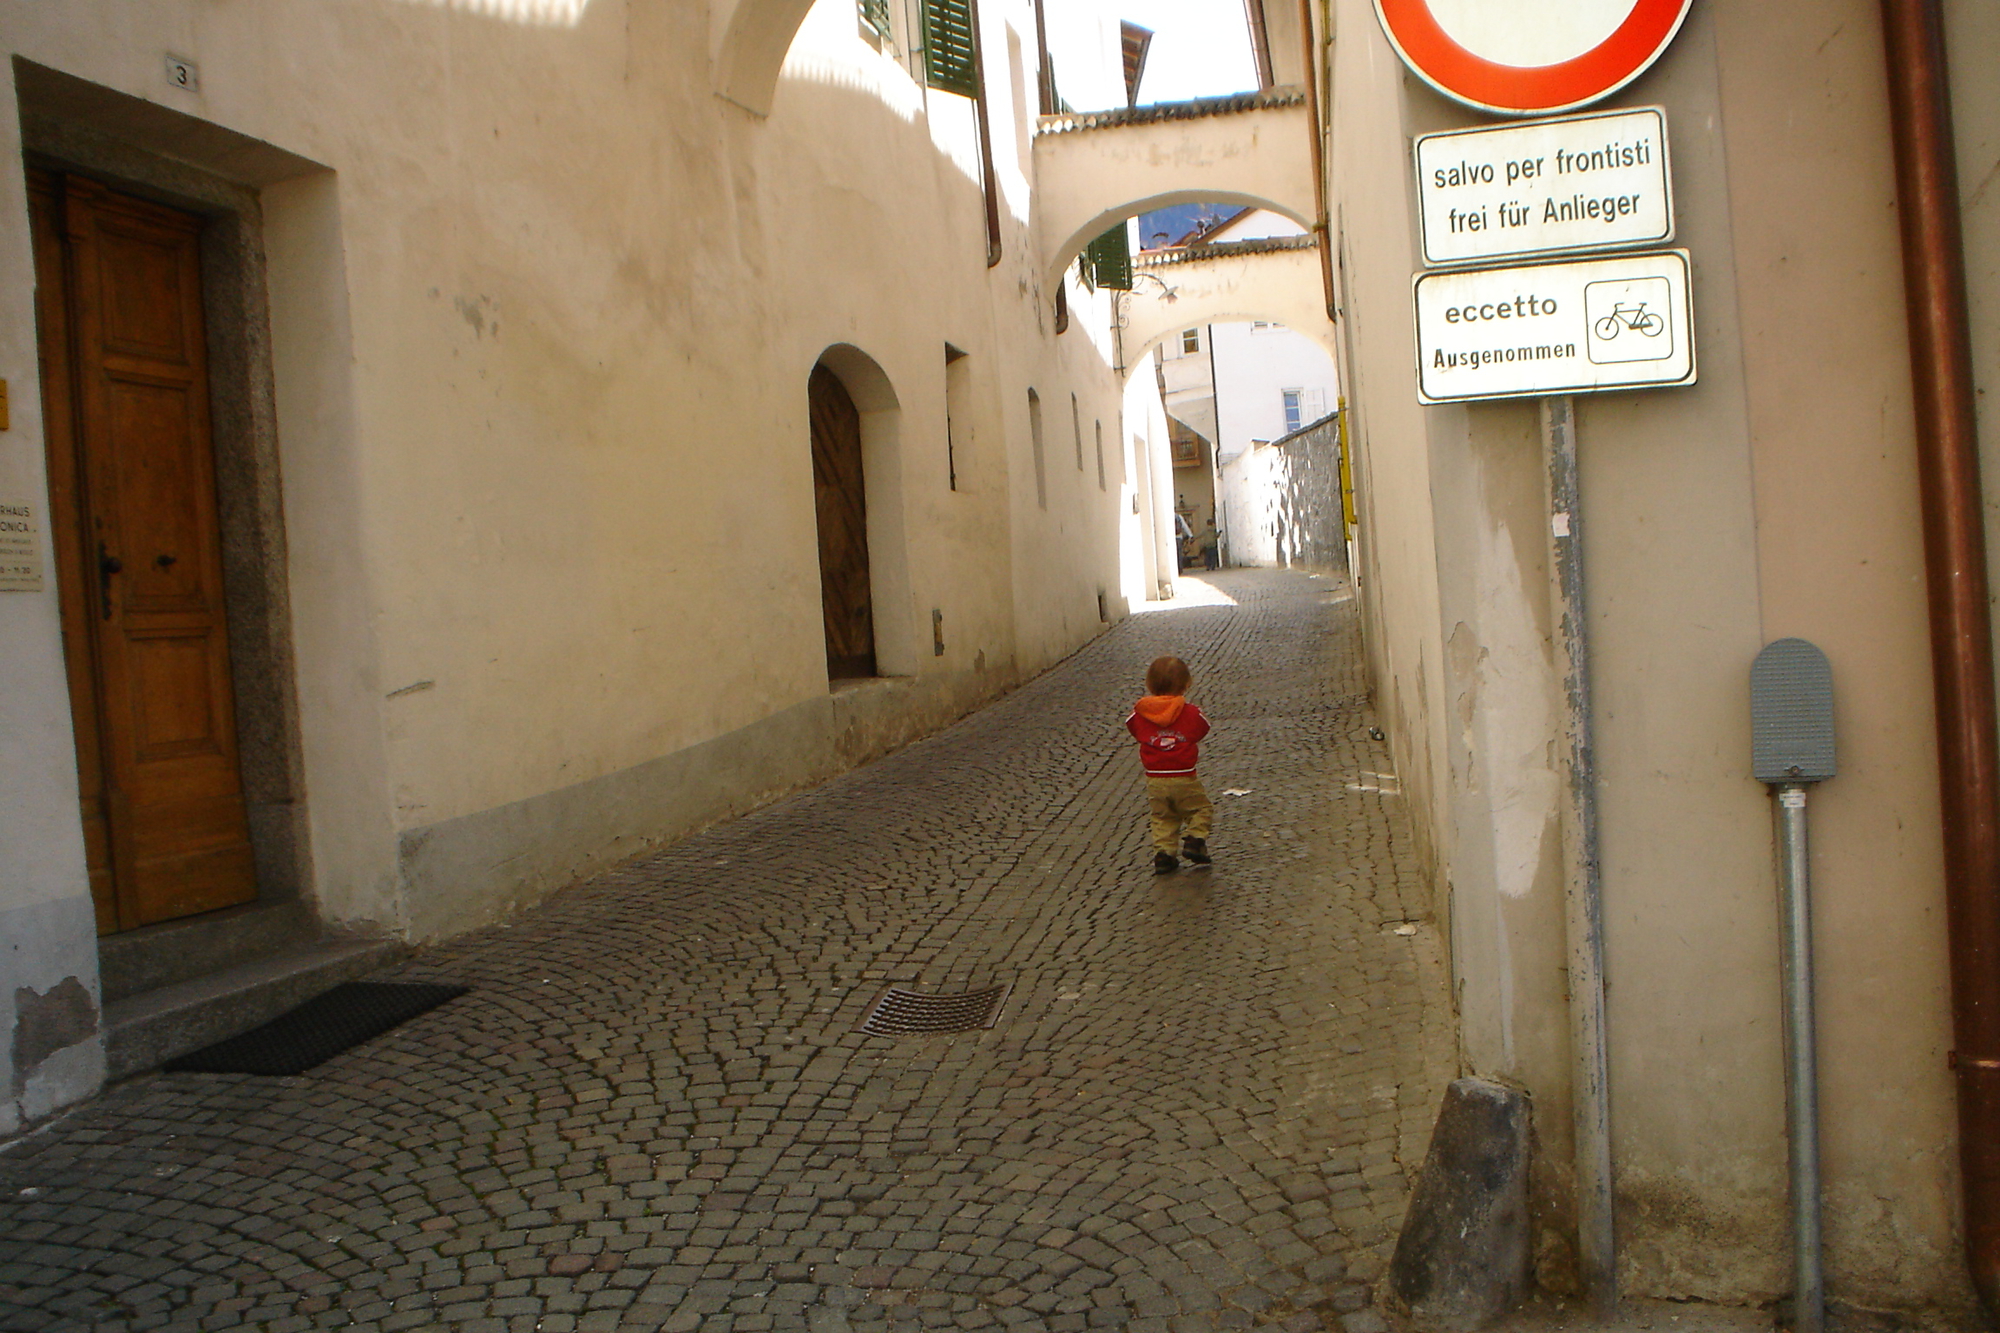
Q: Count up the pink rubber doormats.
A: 0